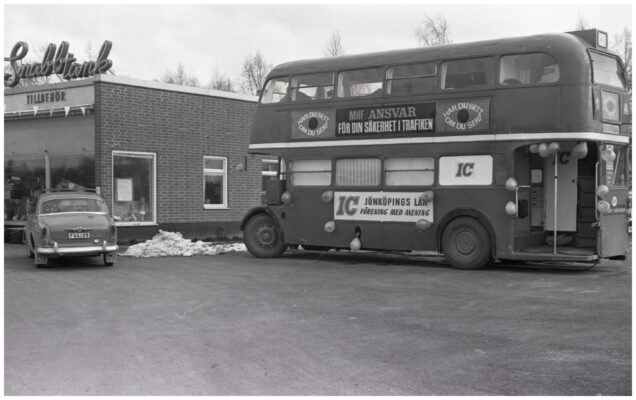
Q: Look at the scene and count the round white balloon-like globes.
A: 15